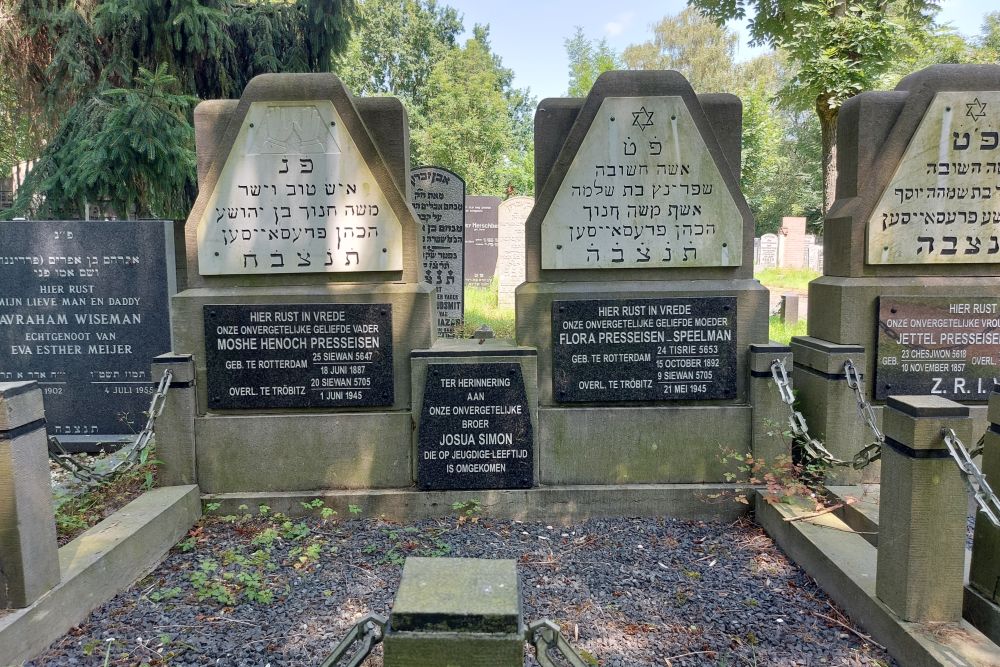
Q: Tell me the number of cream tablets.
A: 3